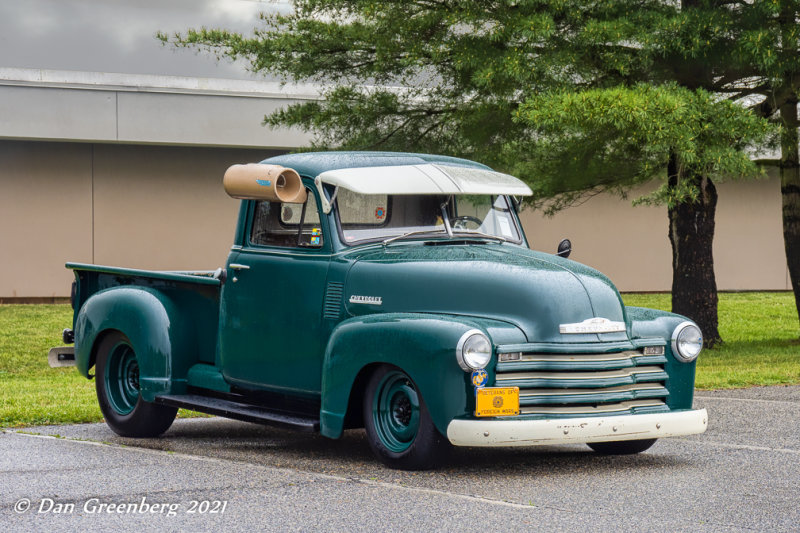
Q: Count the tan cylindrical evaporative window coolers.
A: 1